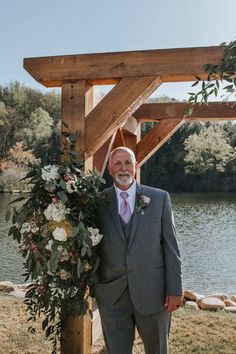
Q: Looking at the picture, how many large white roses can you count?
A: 4